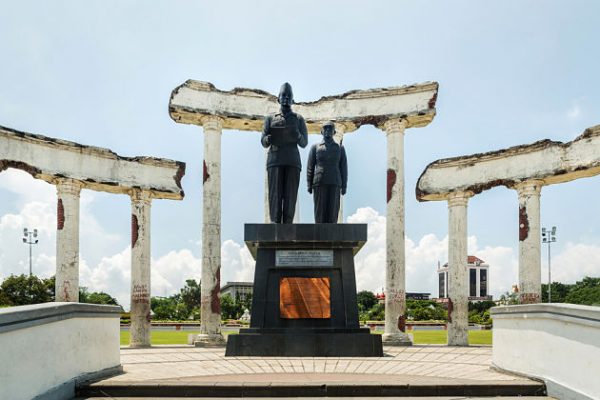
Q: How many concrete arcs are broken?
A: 3